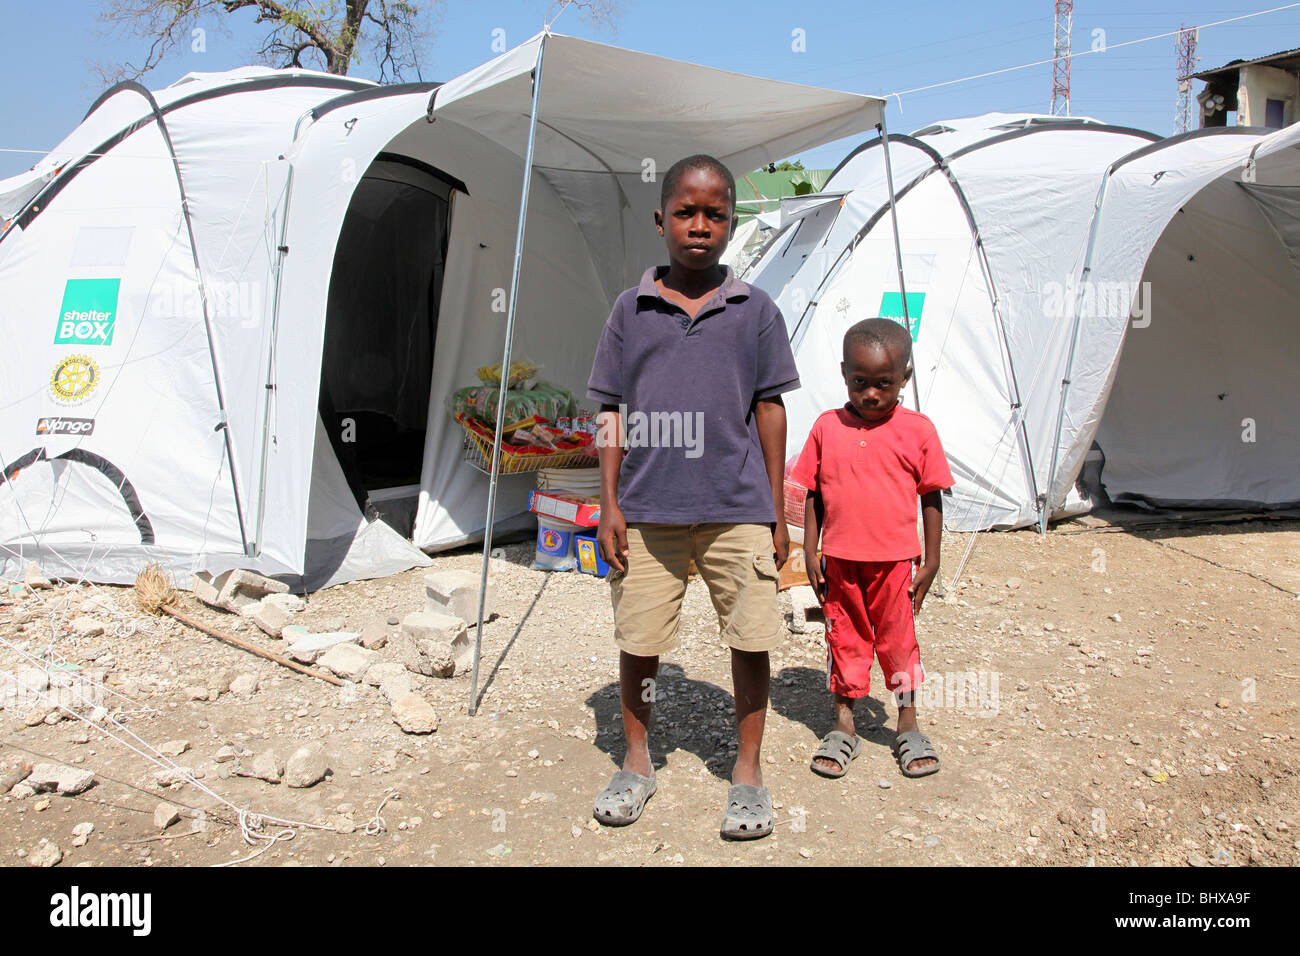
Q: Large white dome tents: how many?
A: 2